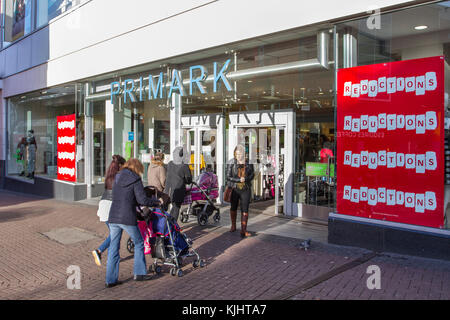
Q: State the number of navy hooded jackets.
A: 1